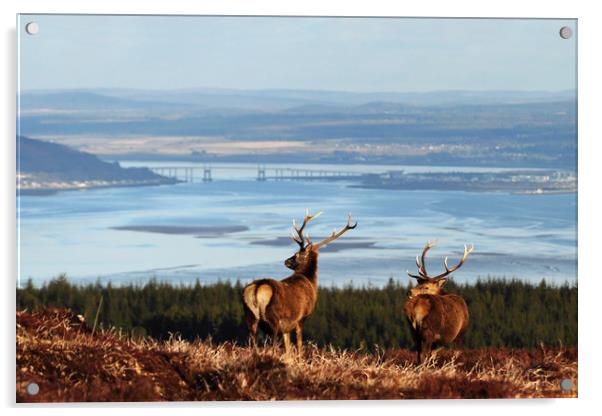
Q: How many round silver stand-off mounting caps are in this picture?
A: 4